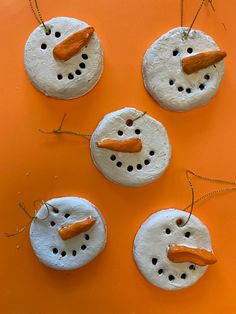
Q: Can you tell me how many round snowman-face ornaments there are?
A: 5